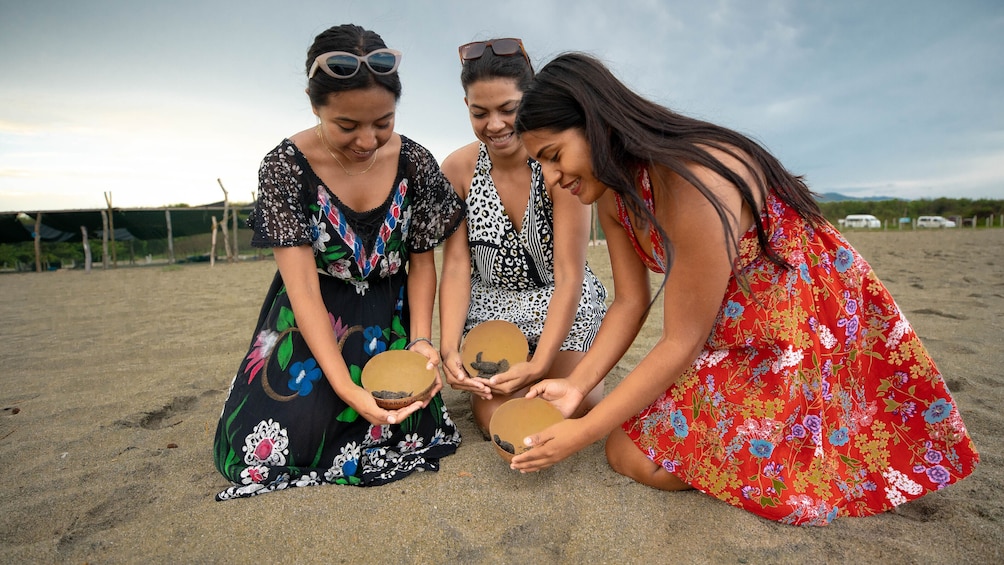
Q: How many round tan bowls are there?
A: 3